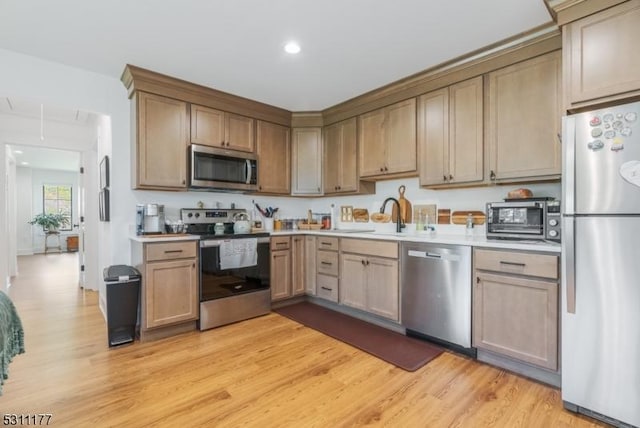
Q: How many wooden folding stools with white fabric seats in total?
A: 0